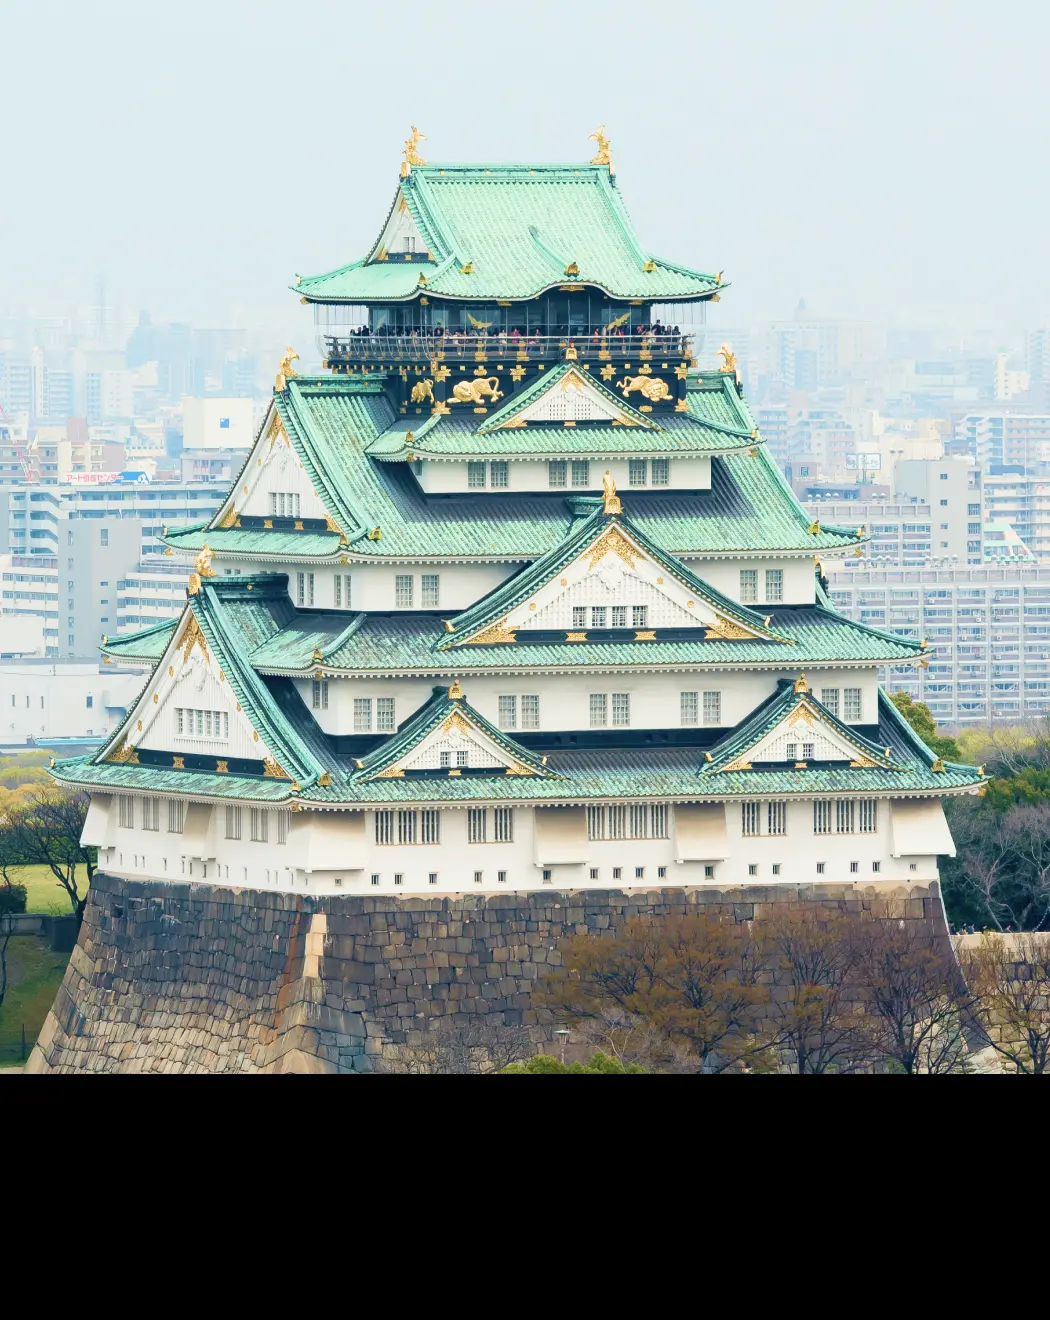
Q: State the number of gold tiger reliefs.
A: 3